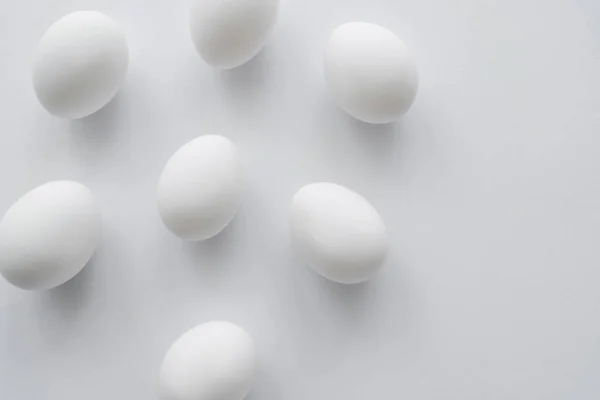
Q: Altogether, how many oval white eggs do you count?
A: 7